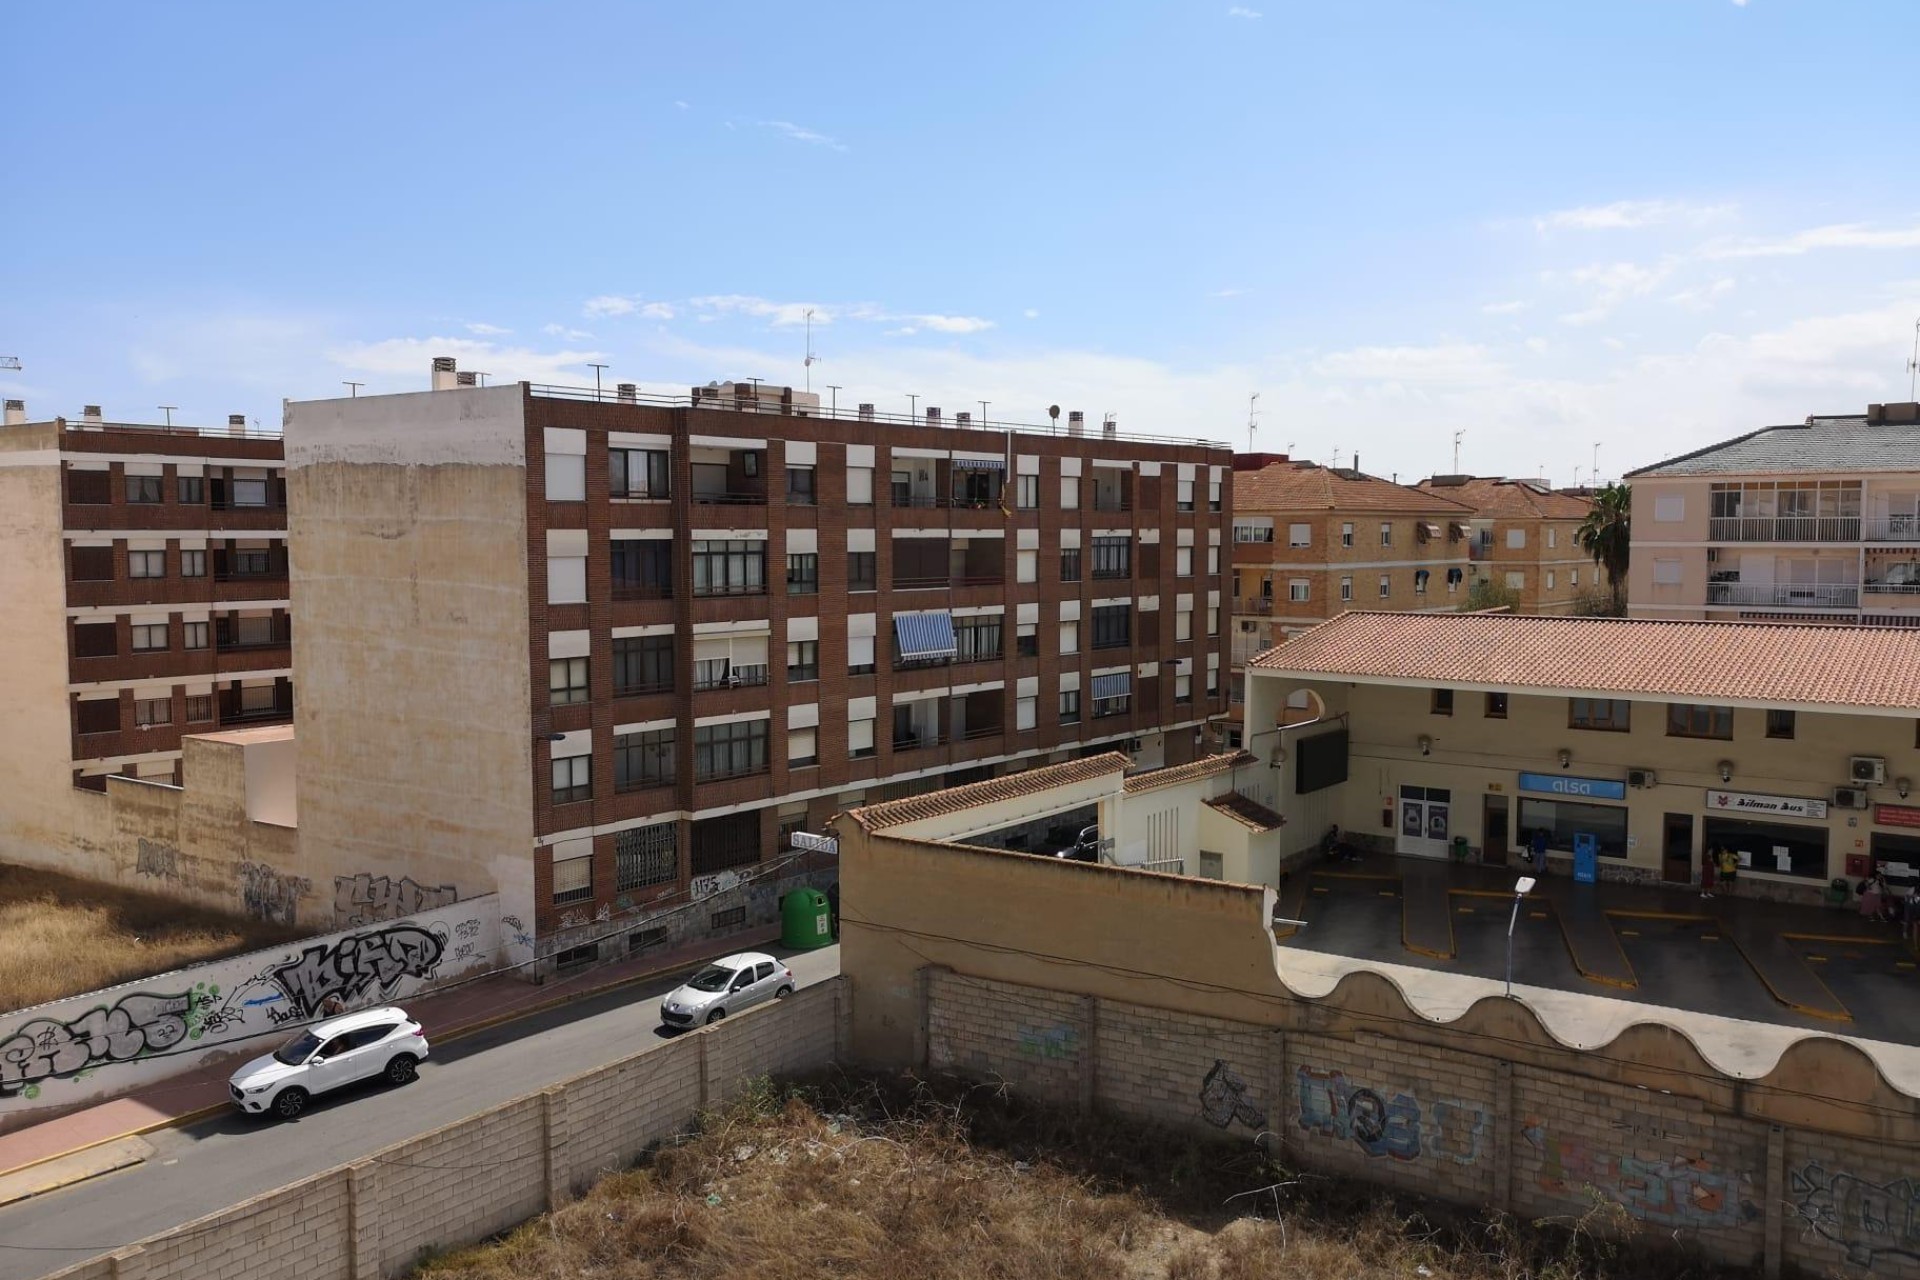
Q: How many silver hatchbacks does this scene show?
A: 1